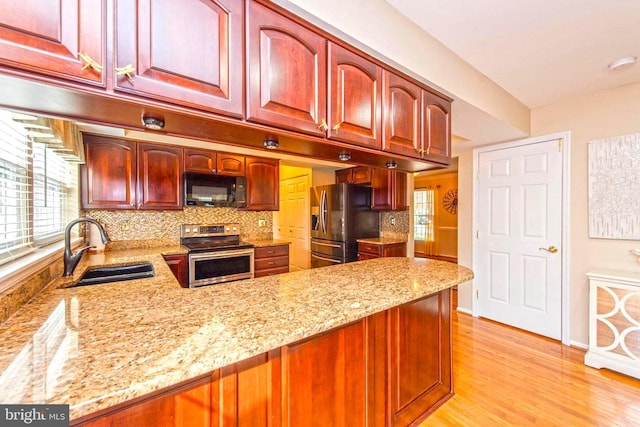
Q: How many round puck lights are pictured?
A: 4